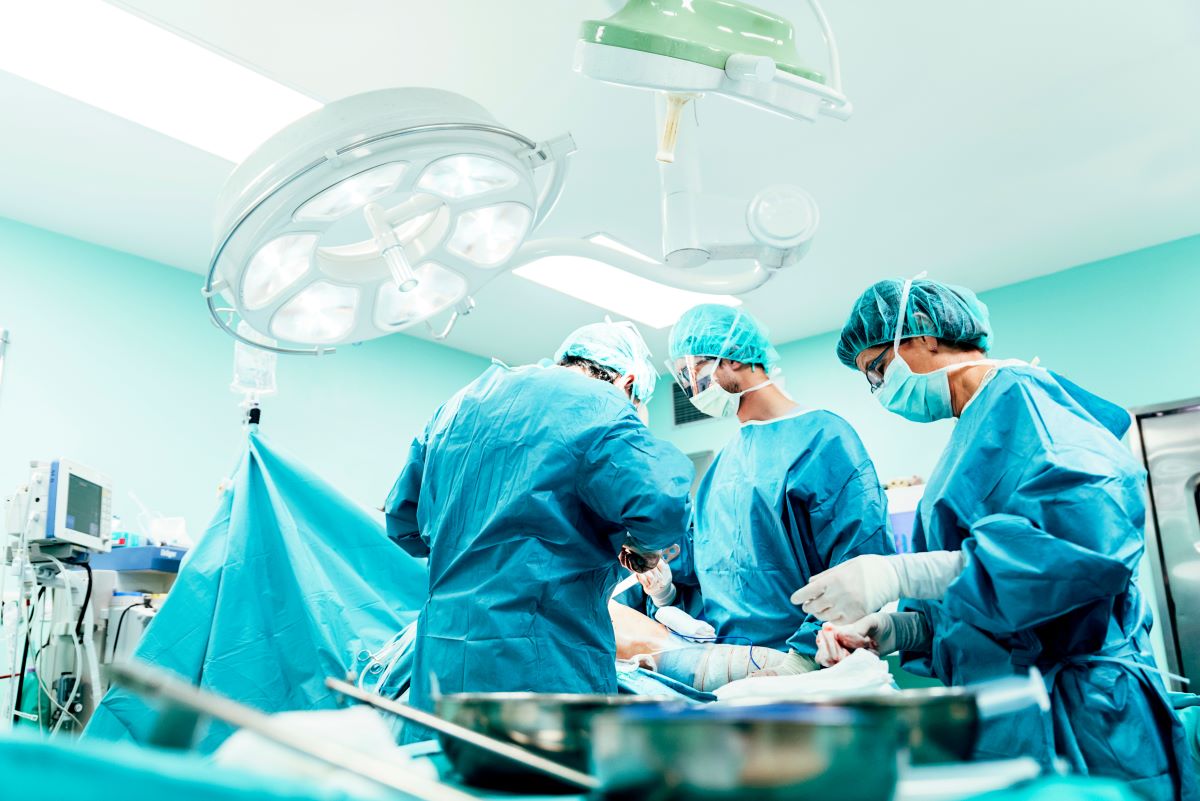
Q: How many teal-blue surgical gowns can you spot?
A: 3